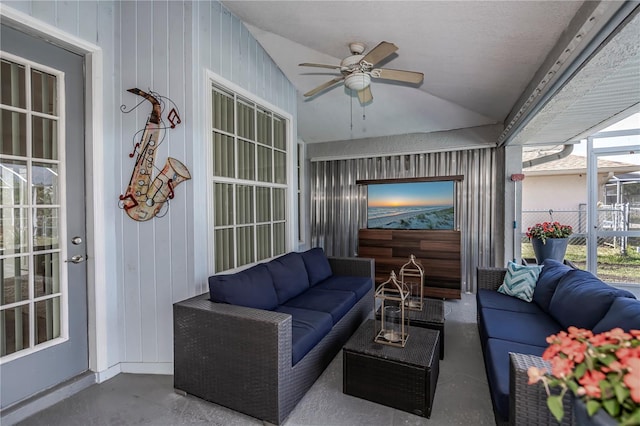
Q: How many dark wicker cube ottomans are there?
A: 2